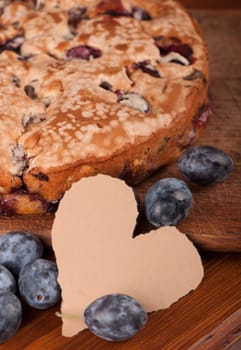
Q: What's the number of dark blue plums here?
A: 7